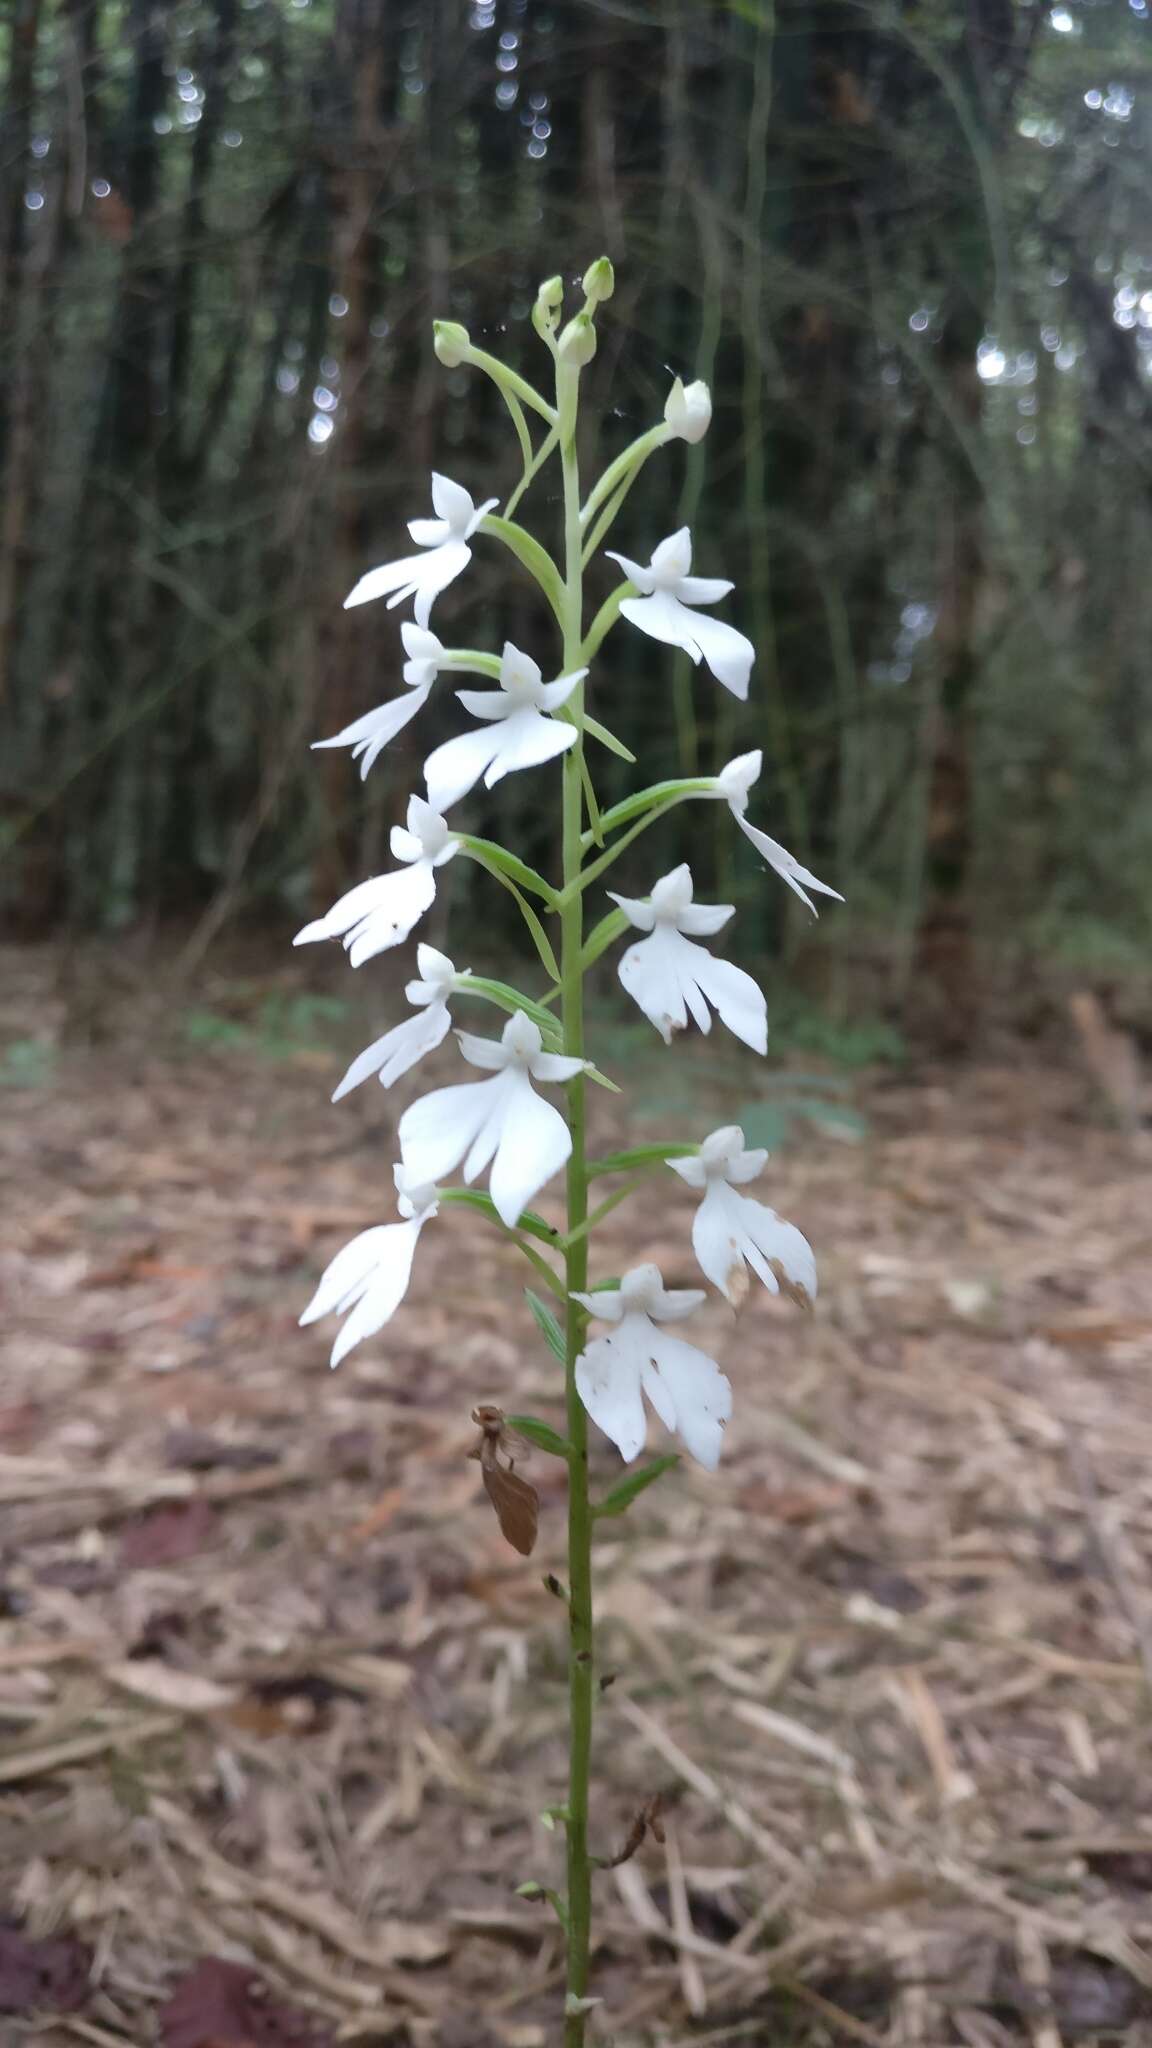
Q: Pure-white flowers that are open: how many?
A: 12